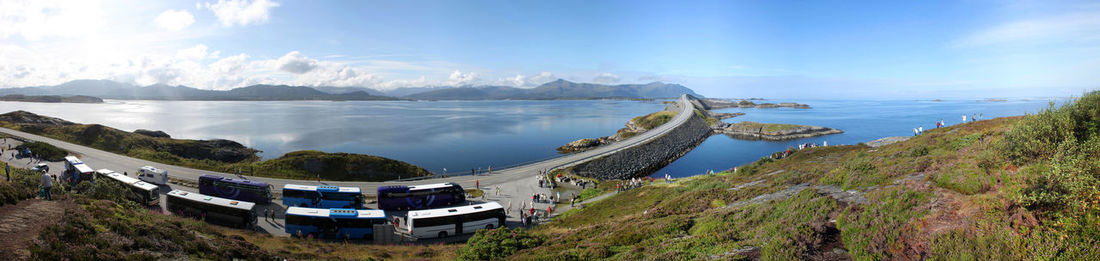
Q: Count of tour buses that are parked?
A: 8